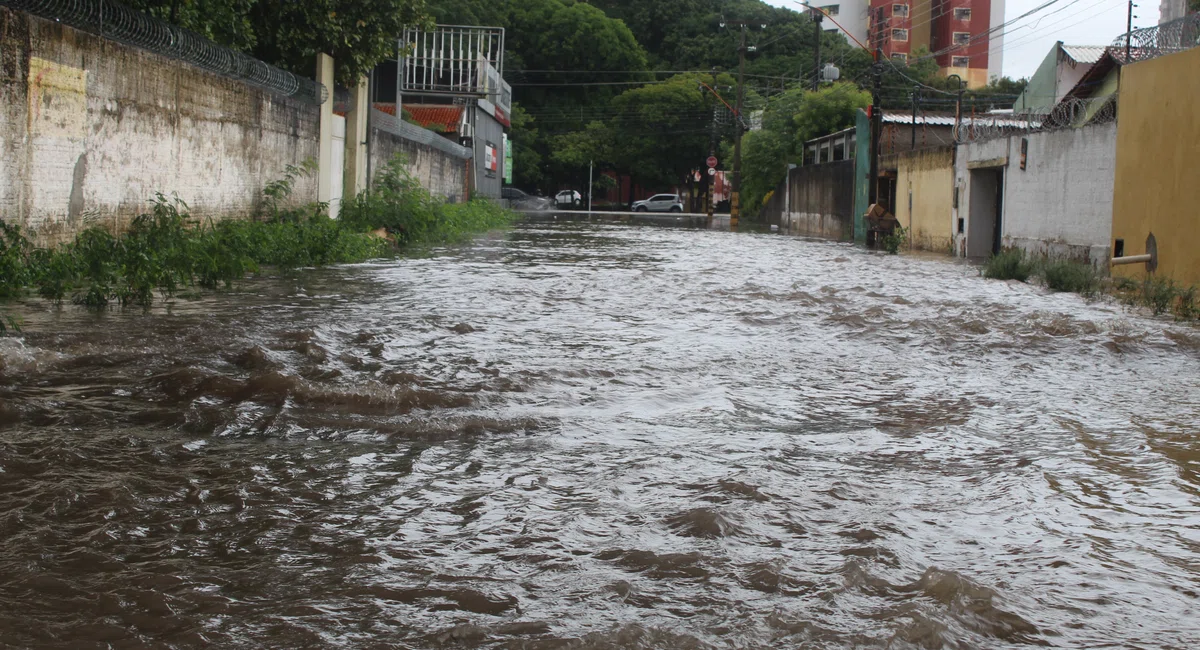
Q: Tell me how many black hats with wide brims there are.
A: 0